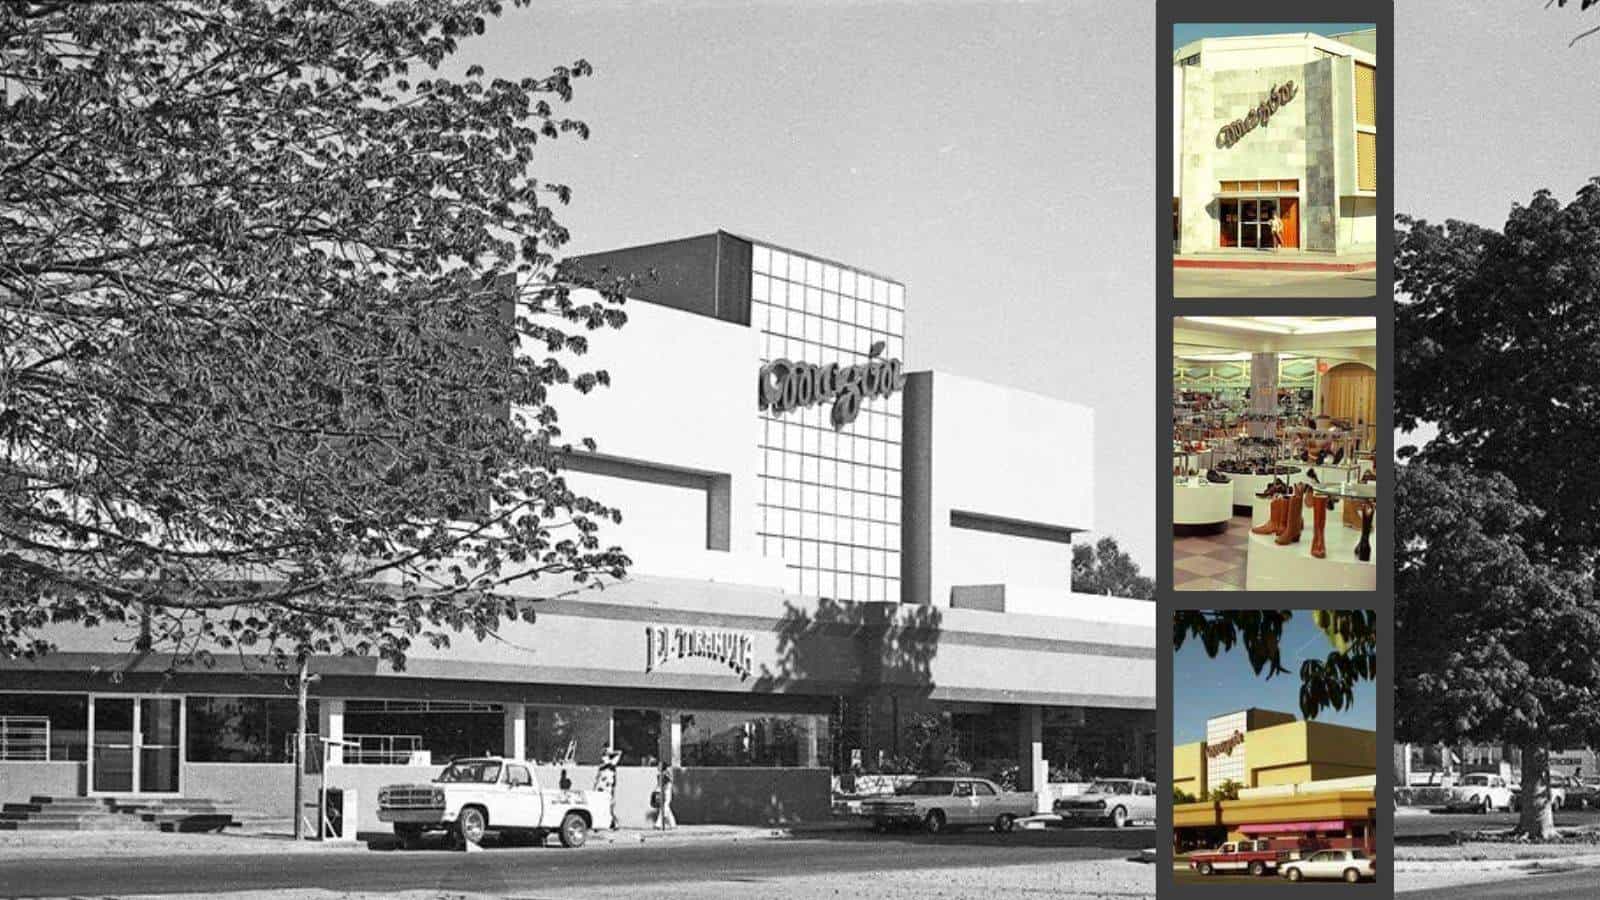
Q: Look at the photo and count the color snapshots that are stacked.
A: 3